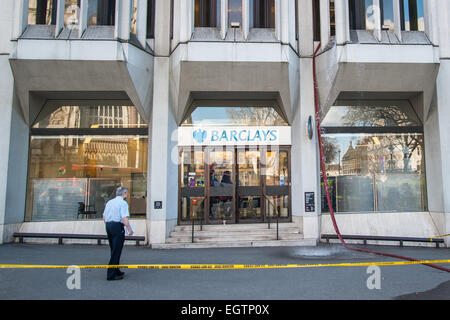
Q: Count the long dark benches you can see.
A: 2